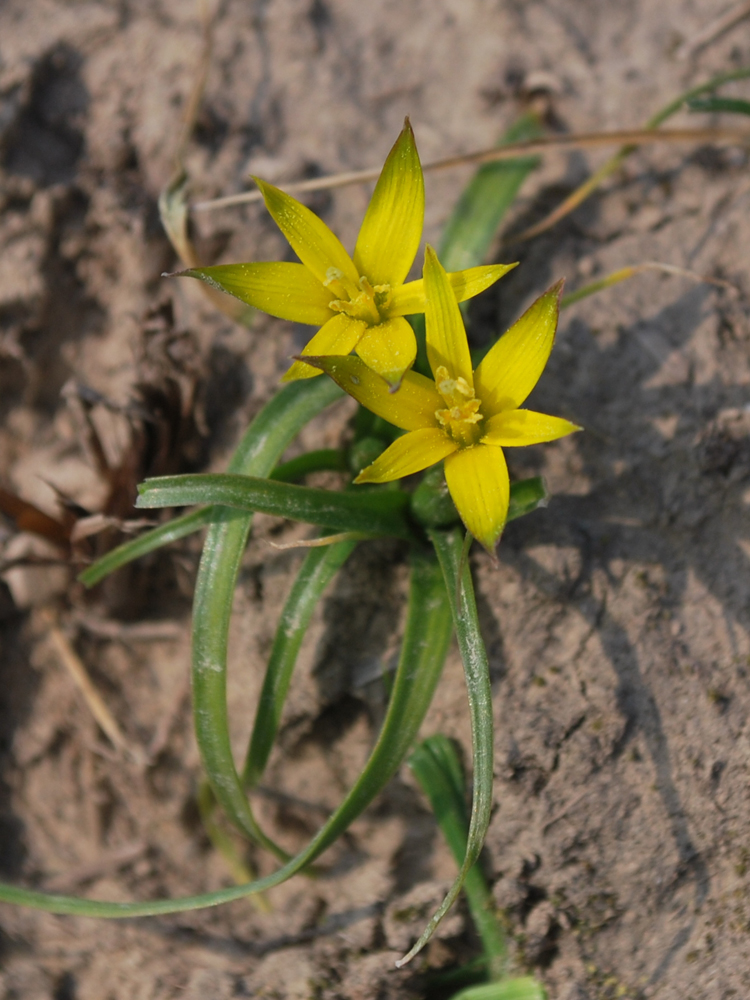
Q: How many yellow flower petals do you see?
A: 12